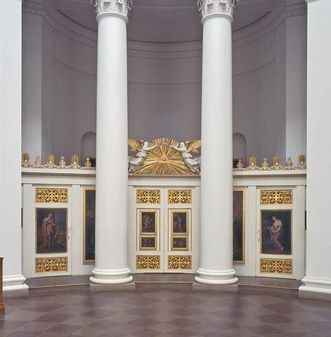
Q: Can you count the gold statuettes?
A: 12